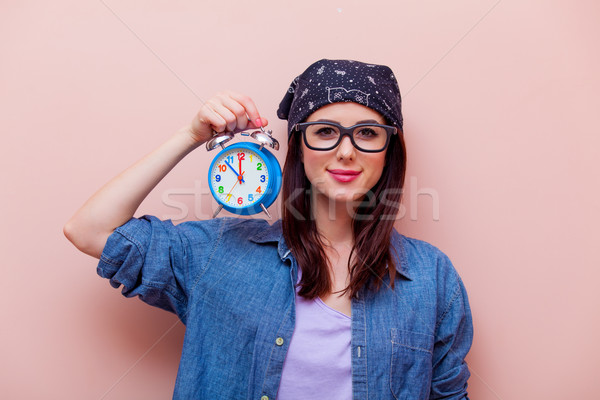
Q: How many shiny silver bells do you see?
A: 2